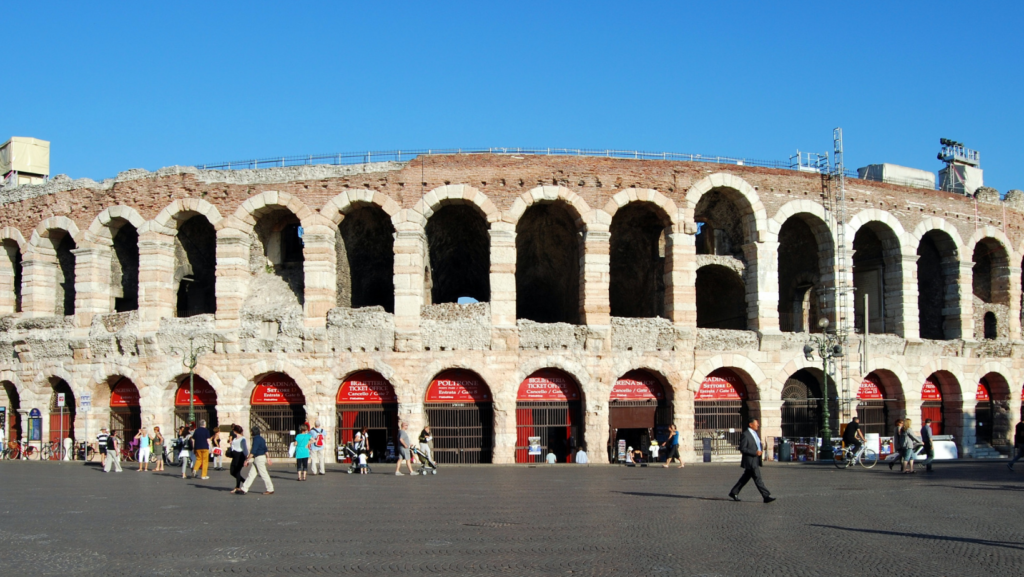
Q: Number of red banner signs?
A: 11